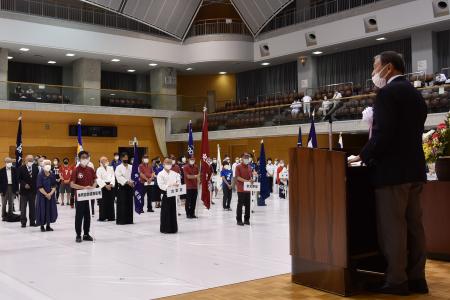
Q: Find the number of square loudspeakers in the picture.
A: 4